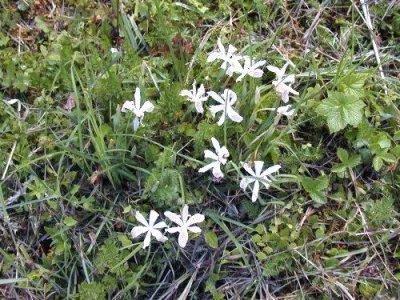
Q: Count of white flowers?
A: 11